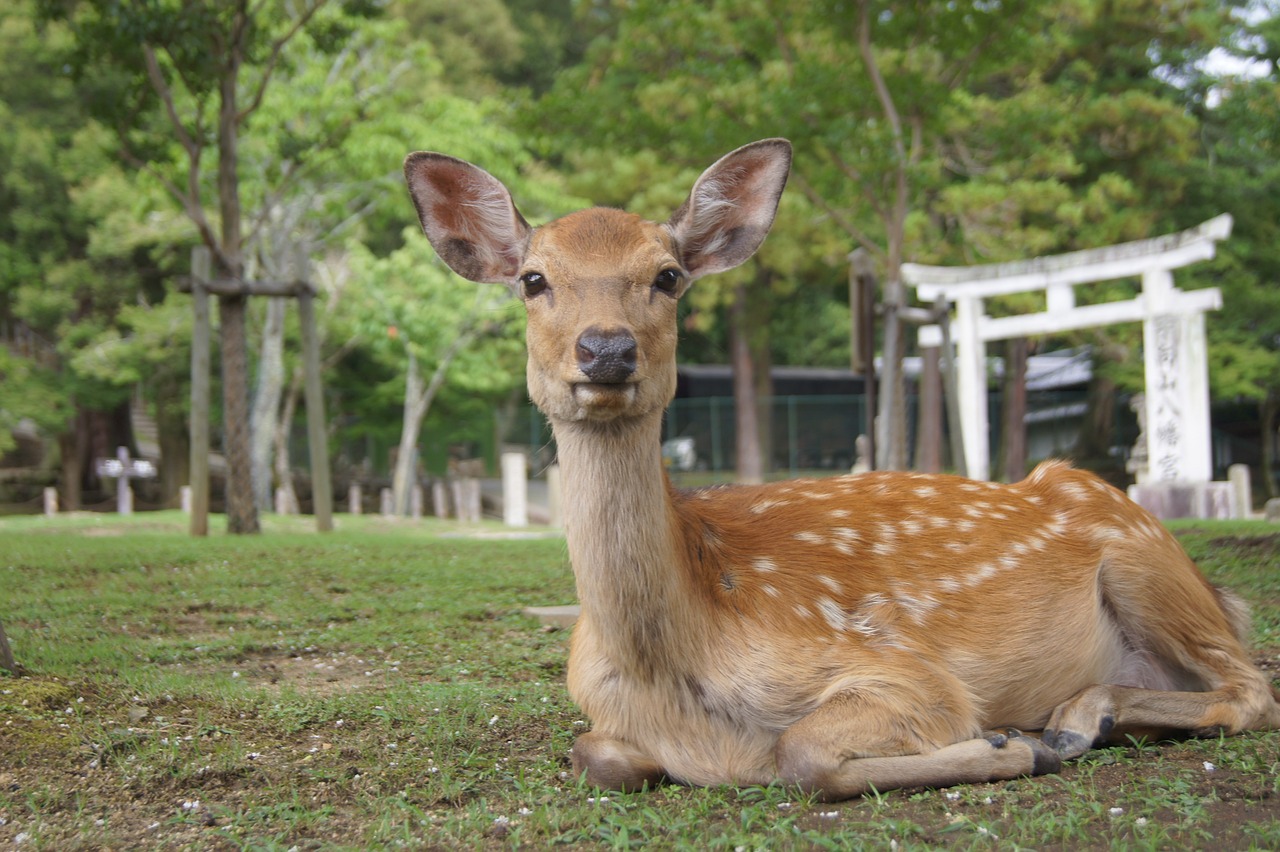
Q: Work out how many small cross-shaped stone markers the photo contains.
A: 1